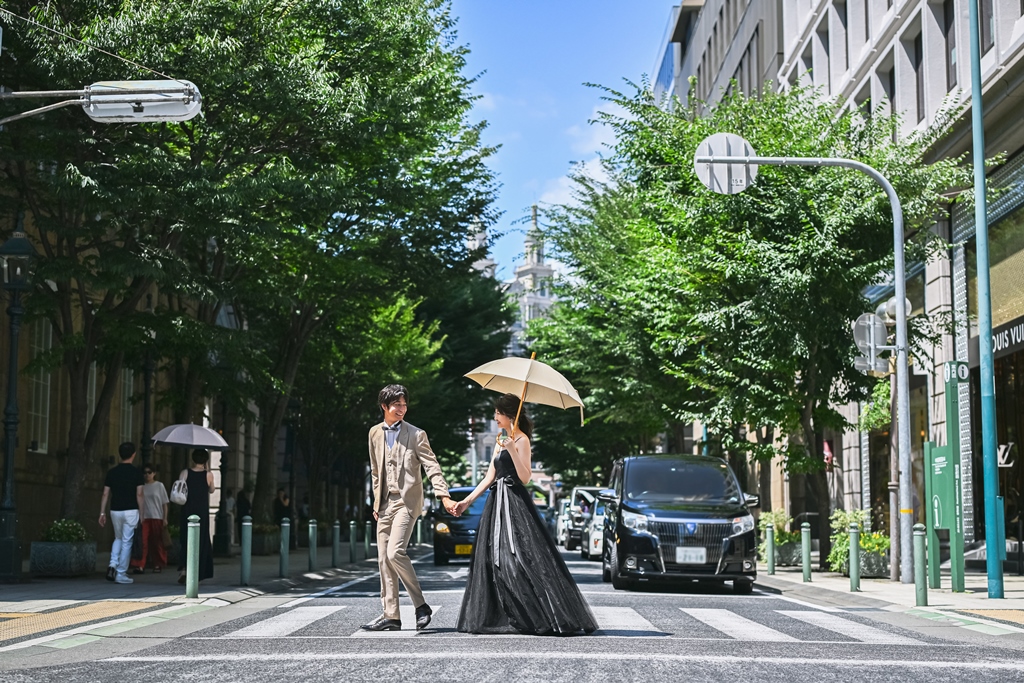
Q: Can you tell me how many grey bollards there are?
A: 12